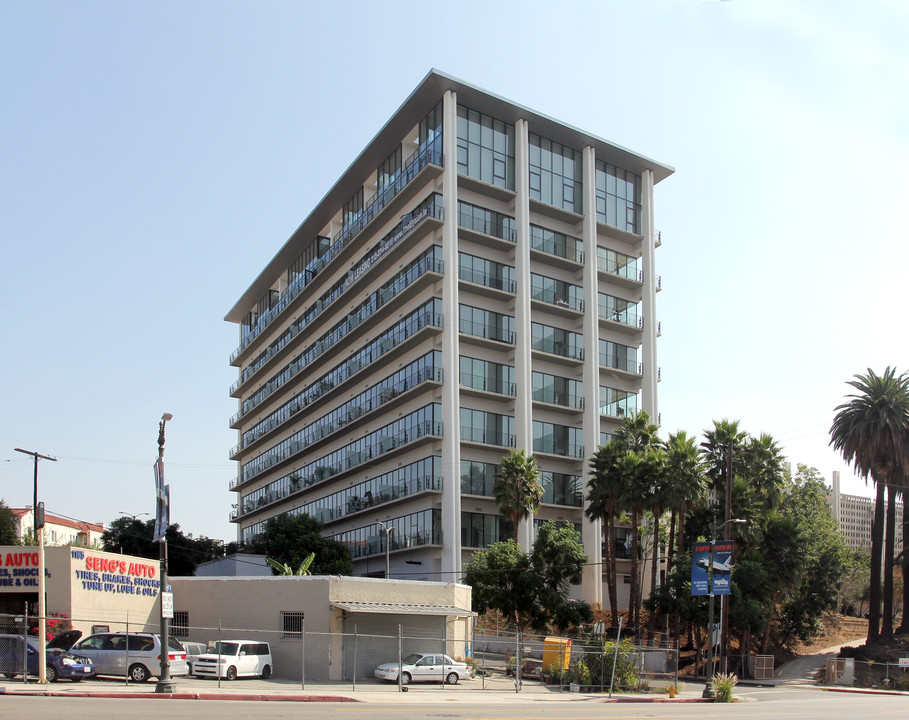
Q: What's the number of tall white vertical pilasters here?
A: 4